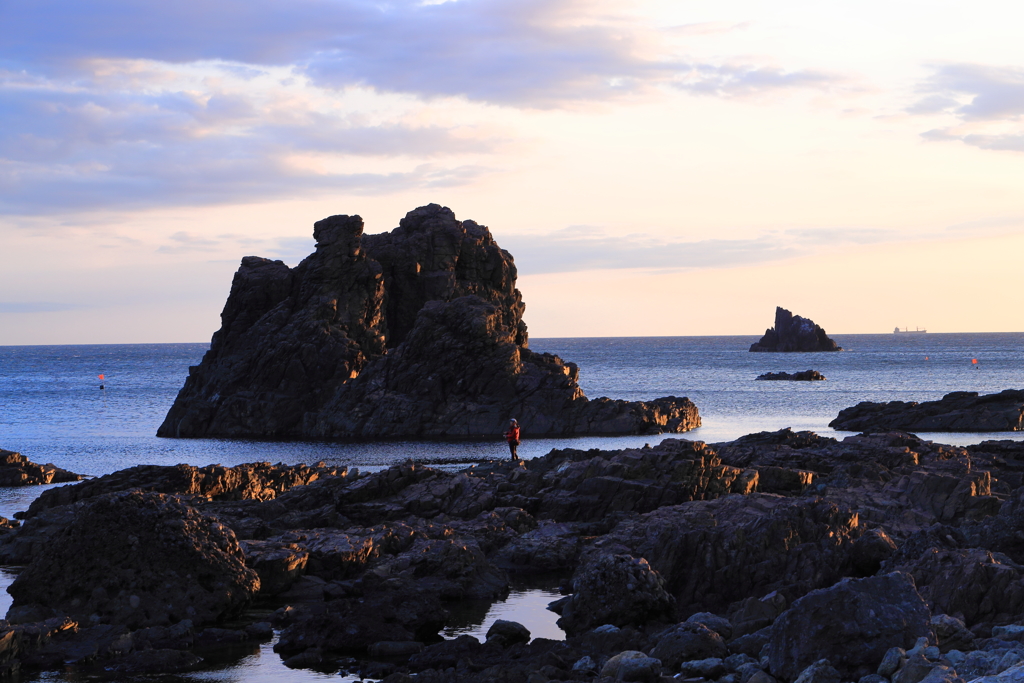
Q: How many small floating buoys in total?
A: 3